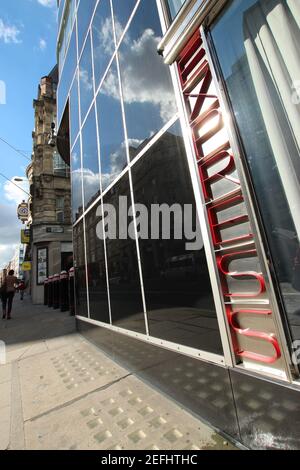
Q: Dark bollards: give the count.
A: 5